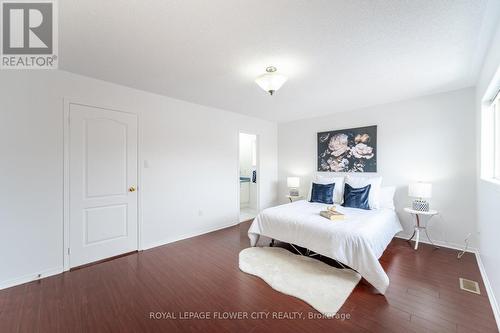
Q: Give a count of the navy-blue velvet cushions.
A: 2